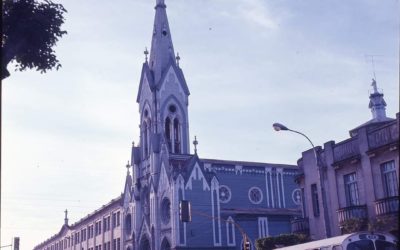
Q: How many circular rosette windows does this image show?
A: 3